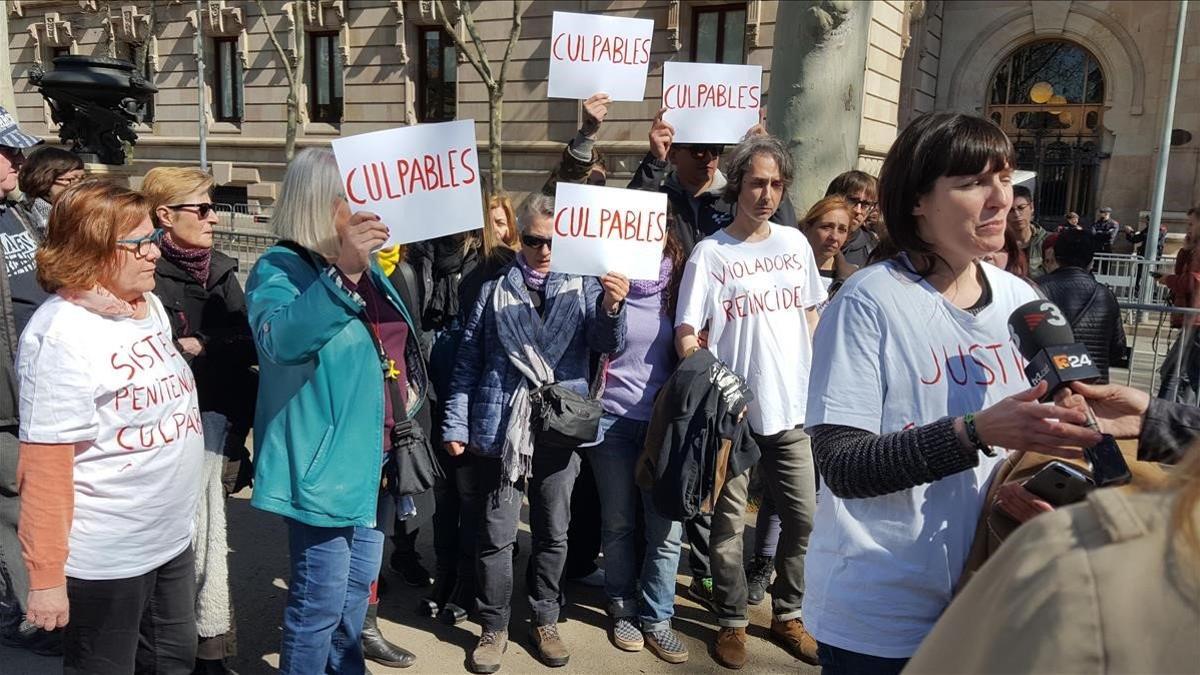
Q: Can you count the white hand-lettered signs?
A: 4